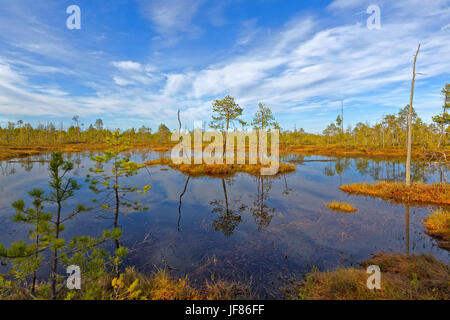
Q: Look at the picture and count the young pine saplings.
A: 3